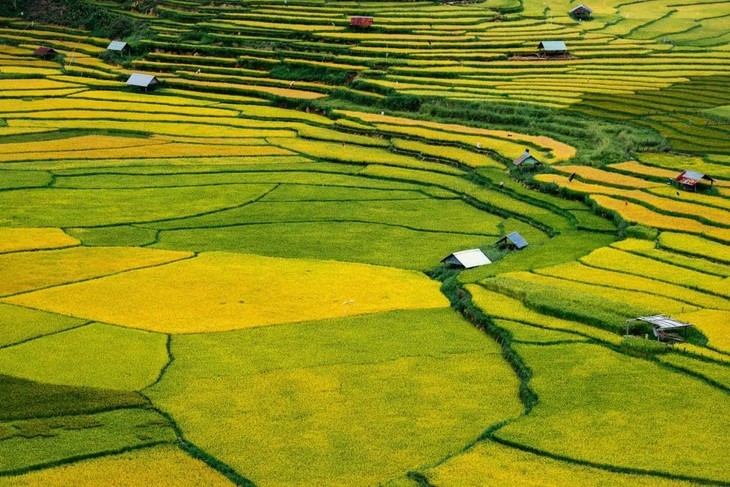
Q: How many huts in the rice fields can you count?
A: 11